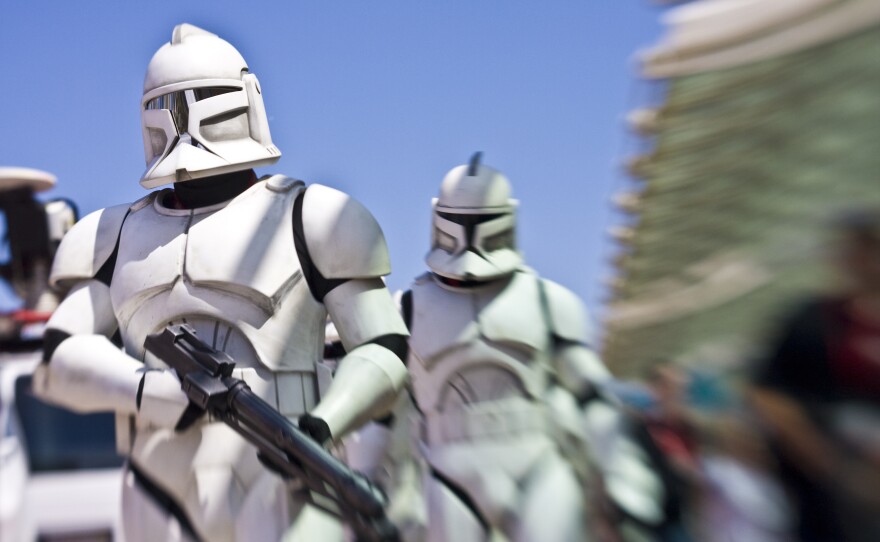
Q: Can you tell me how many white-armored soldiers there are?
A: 2